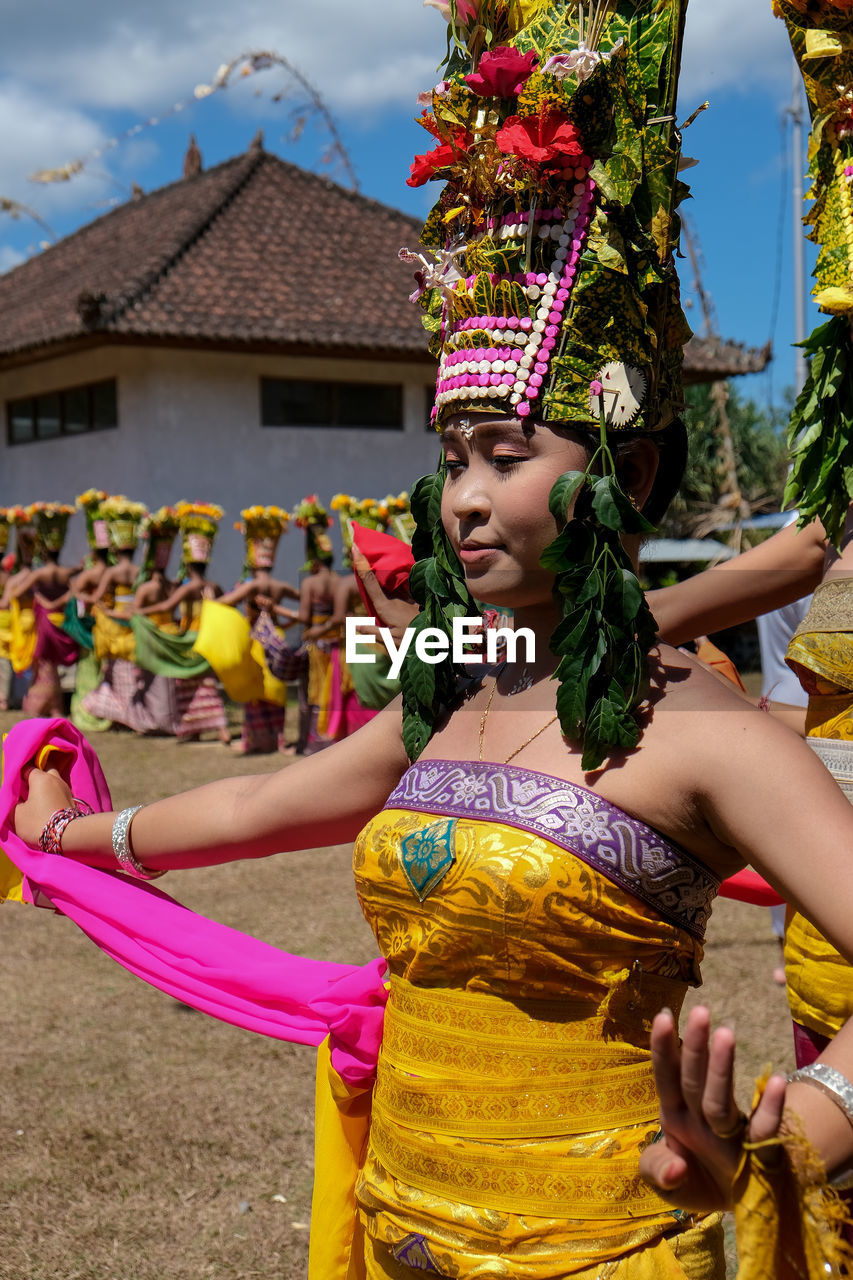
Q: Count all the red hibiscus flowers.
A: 2